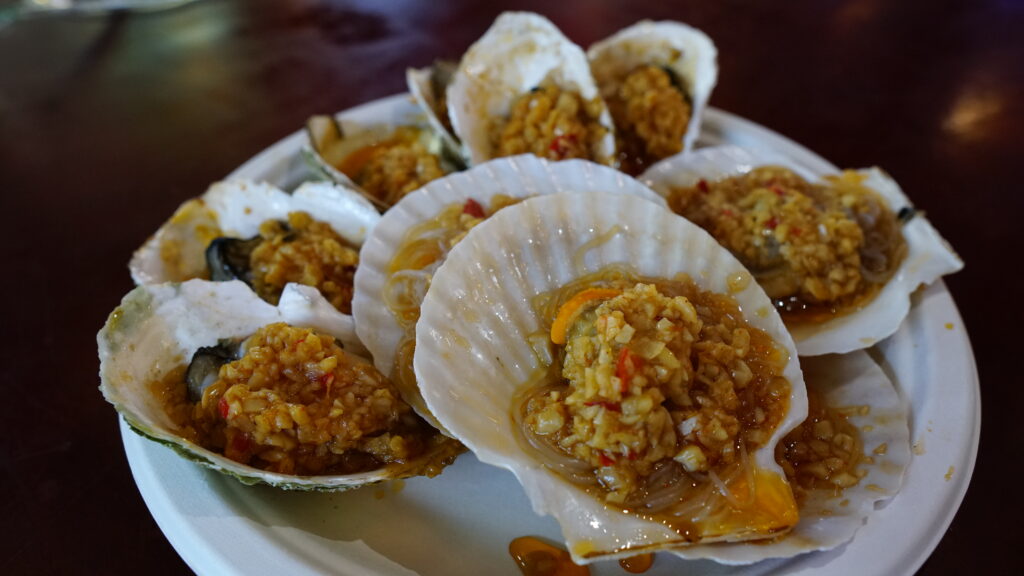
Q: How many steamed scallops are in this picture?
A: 4